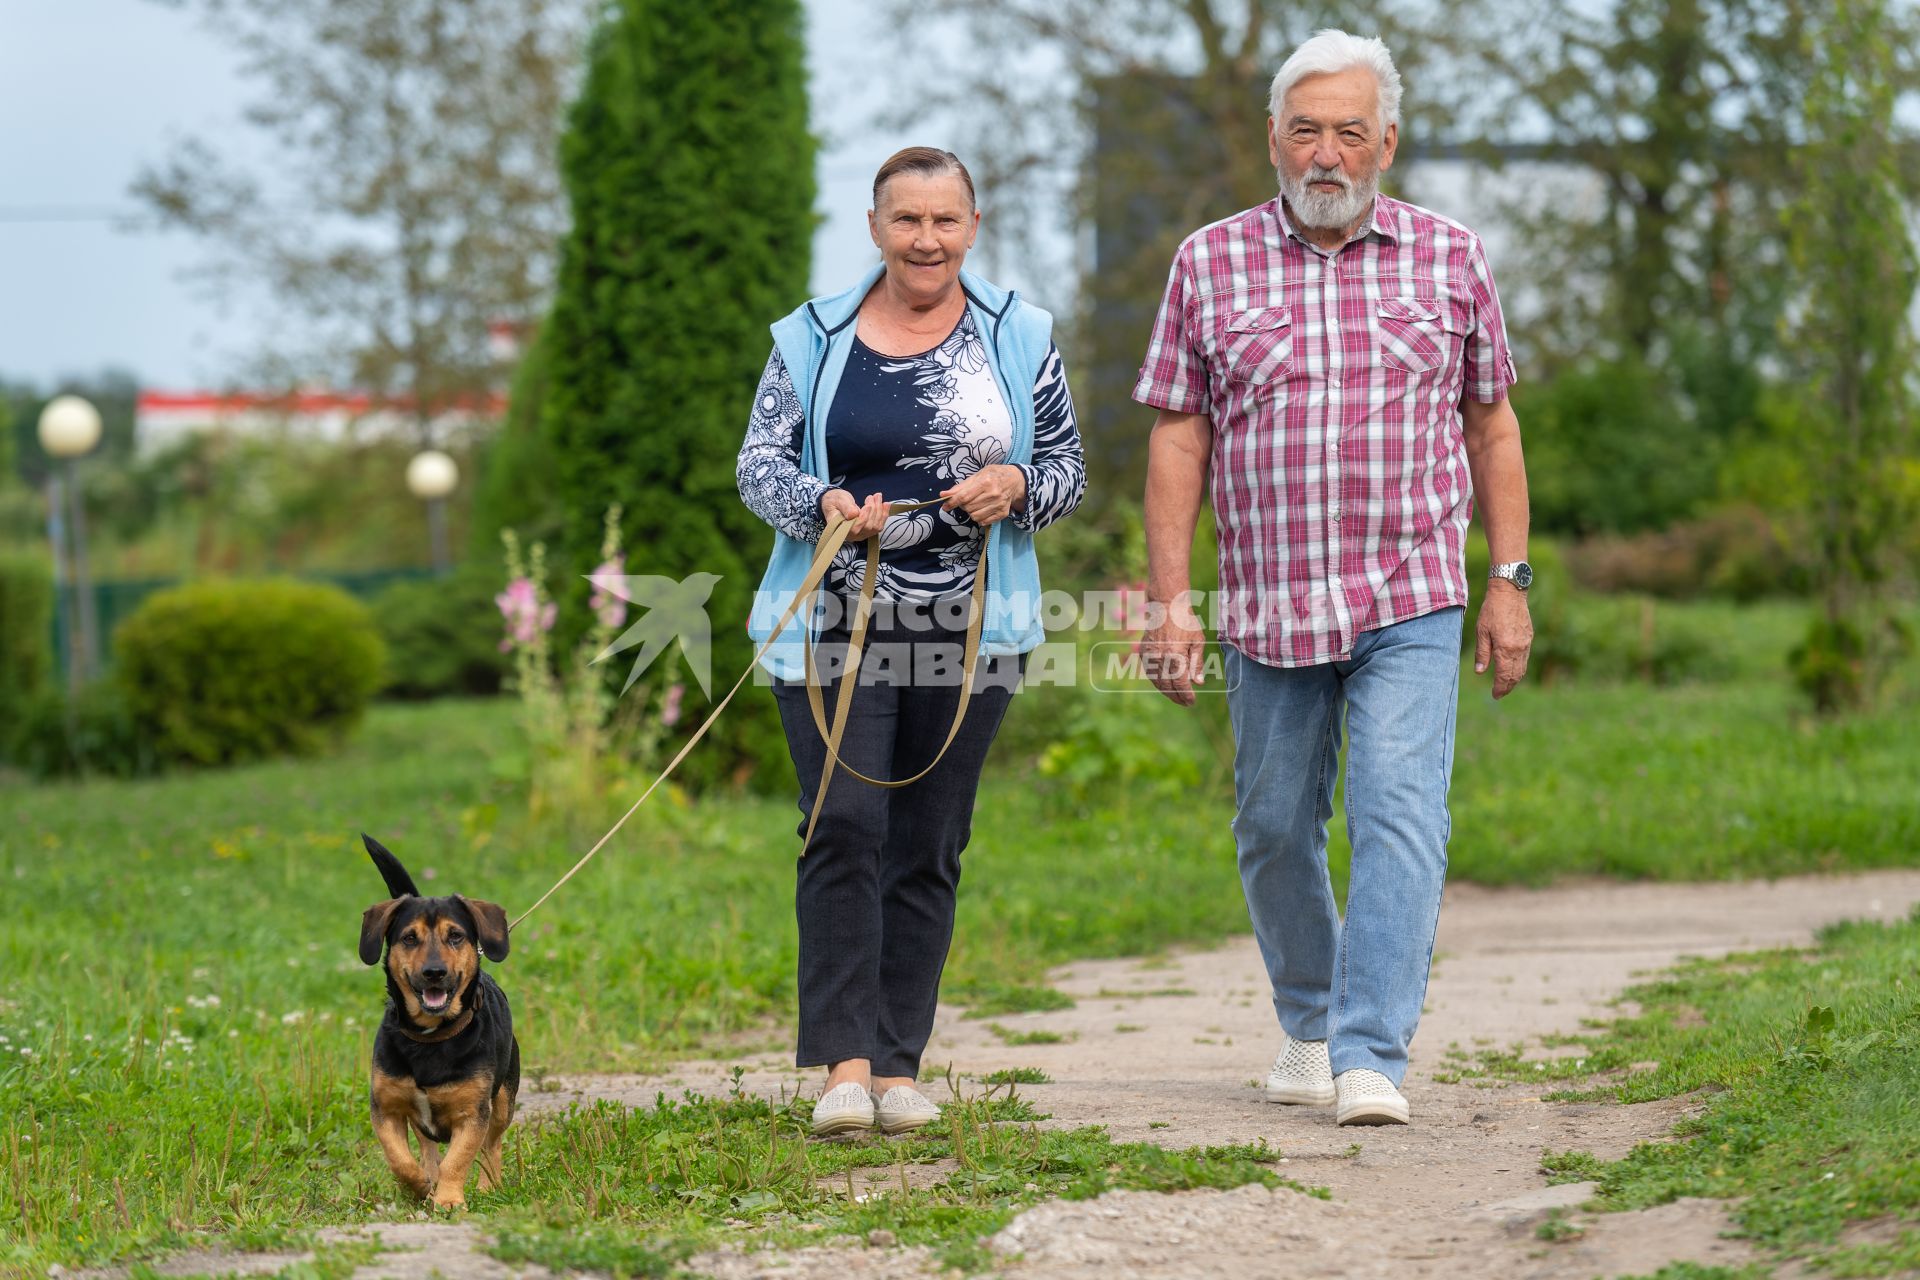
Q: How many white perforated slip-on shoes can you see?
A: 4